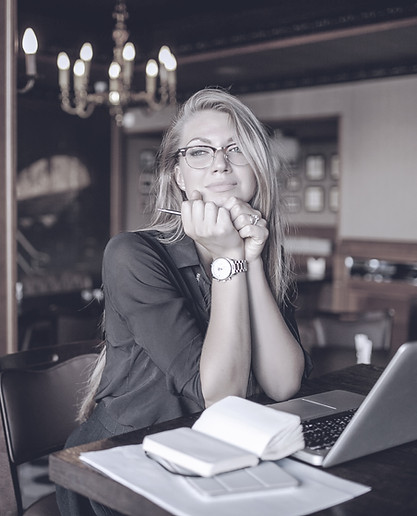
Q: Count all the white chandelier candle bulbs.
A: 9